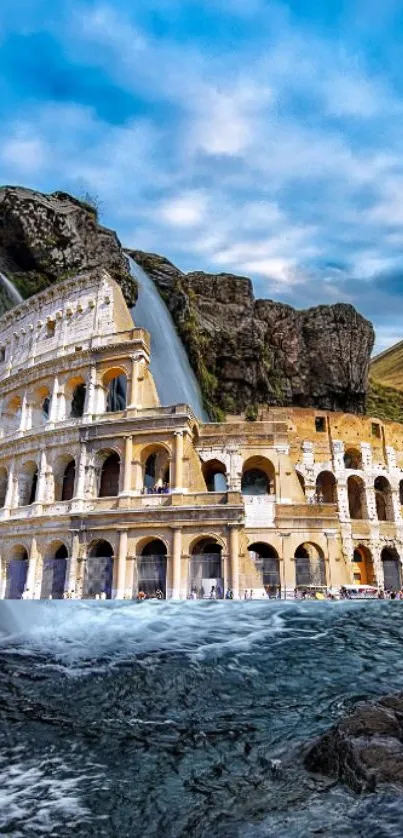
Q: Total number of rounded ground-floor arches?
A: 9